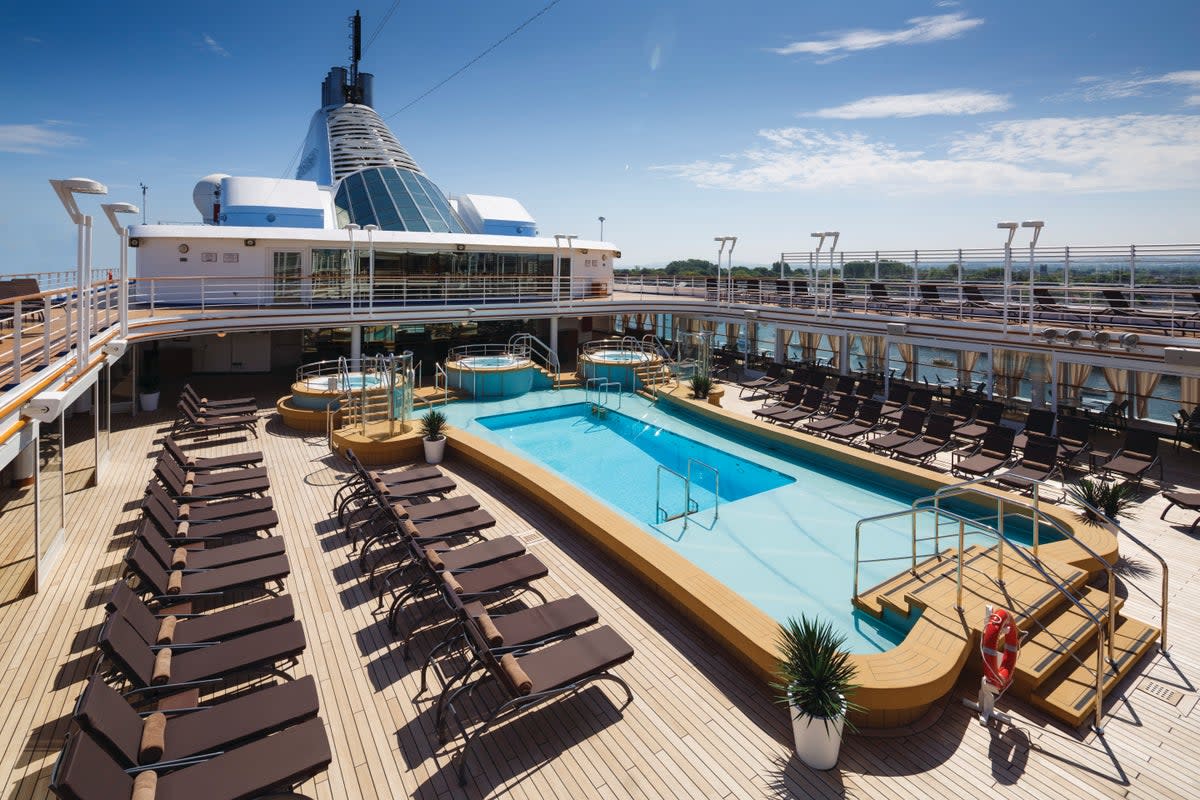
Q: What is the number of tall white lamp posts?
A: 12